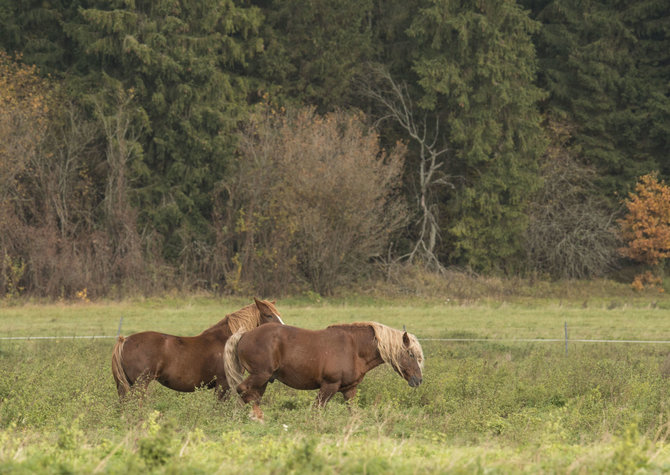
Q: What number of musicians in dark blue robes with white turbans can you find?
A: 0